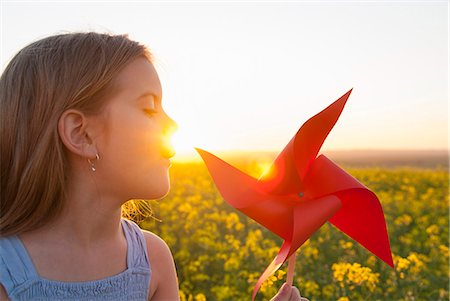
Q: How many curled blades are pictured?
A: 4